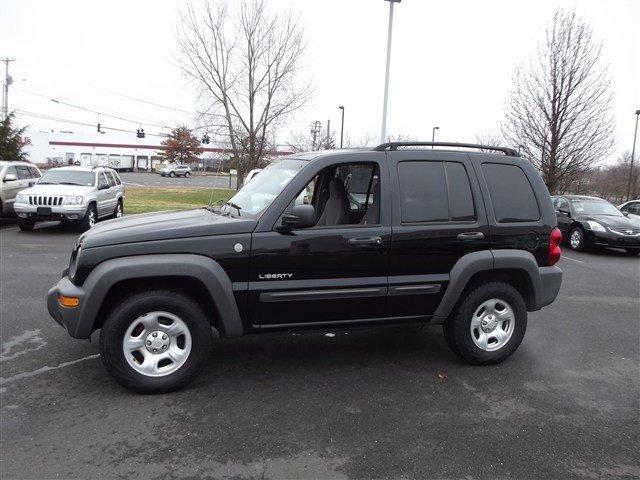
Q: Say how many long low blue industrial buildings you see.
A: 0